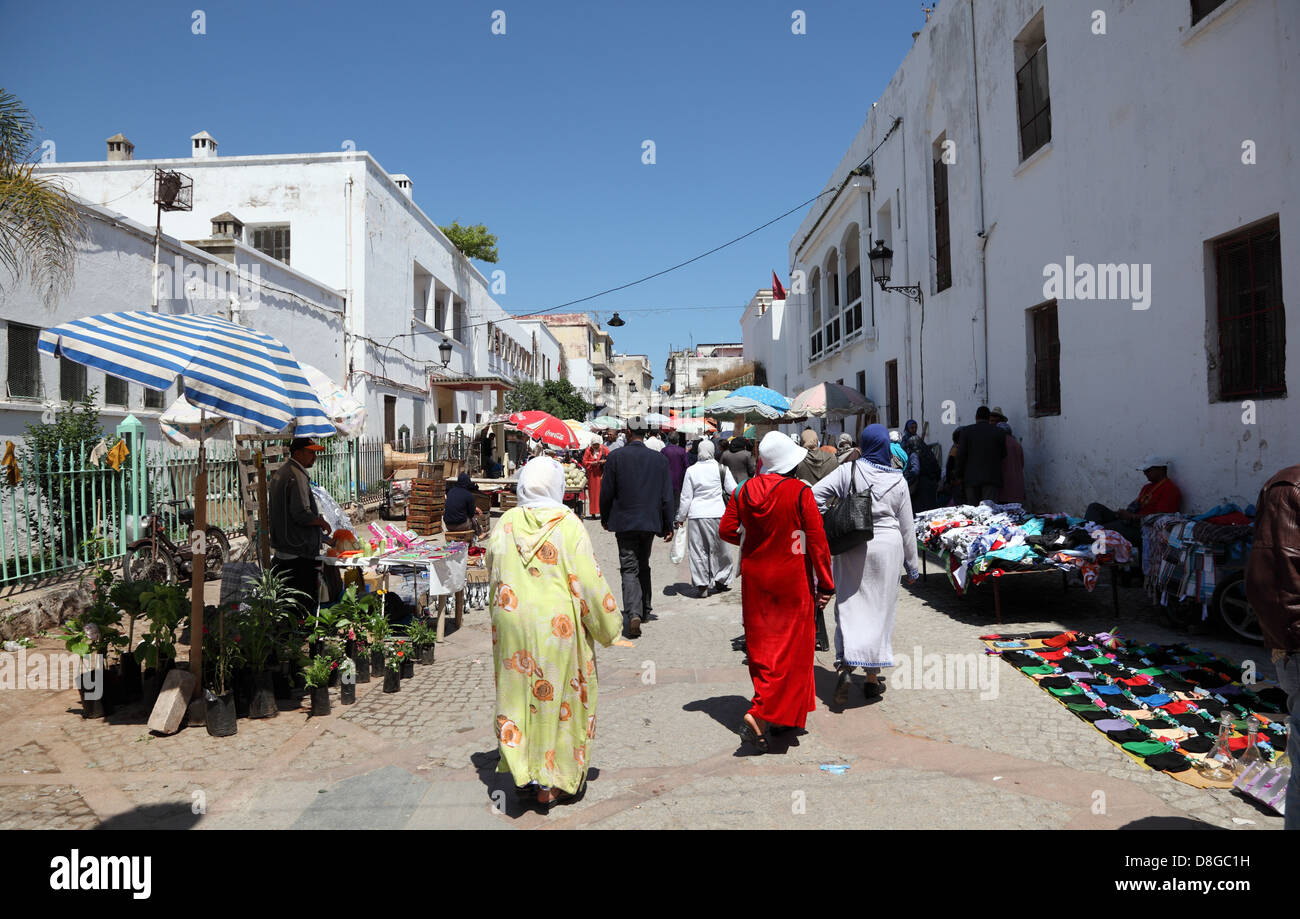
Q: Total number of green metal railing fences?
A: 1